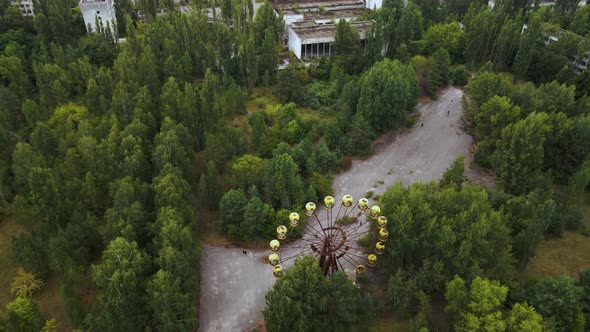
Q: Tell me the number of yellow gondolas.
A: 15